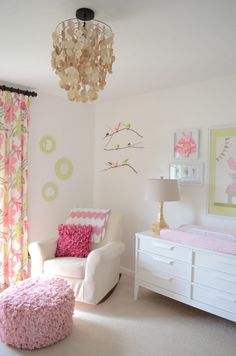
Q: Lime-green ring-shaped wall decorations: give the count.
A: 3